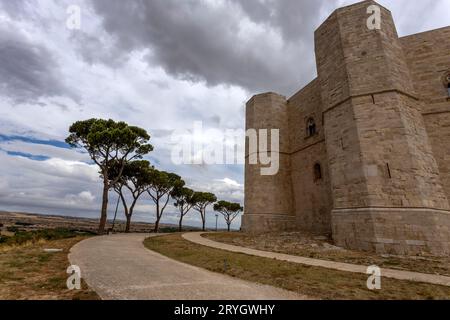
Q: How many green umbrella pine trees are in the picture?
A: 6